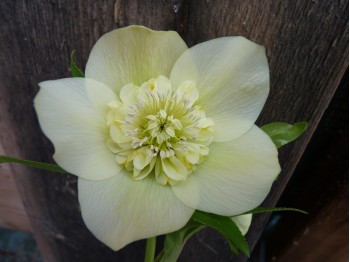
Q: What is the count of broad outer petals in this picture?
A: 5